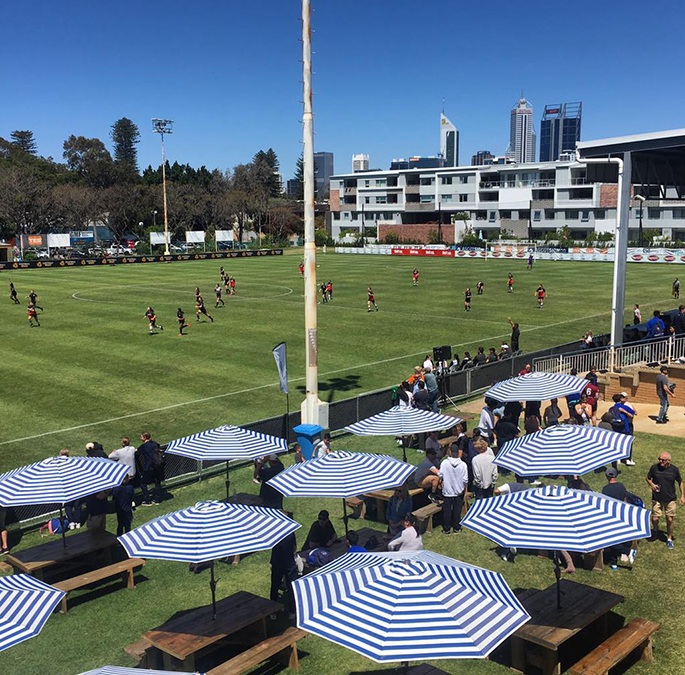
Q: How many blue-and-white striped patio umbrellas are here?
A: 11